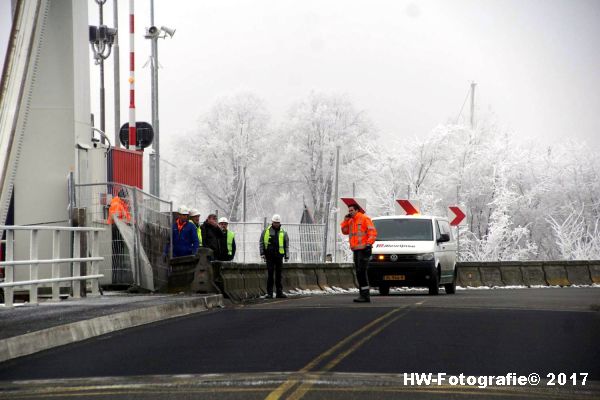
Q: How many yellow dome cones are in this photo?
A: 0